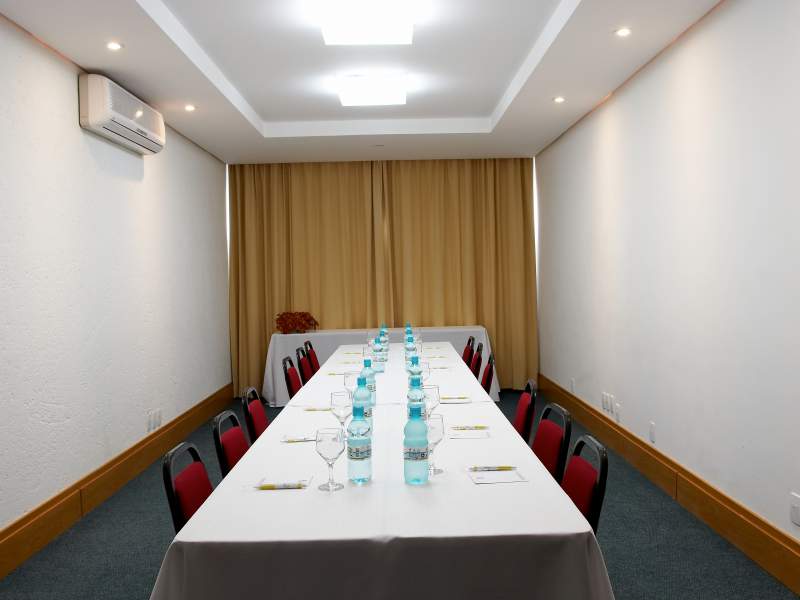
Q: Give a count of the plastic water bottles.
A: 12